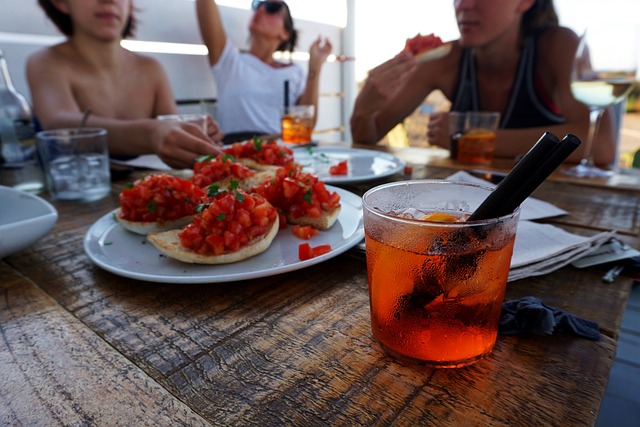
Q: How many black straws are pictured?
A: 3